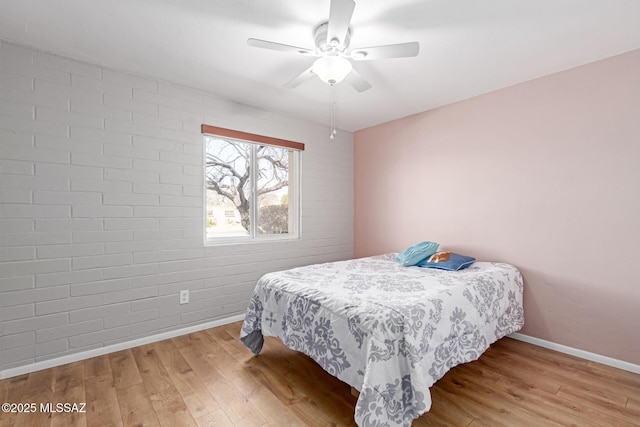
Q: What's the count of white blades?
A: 5